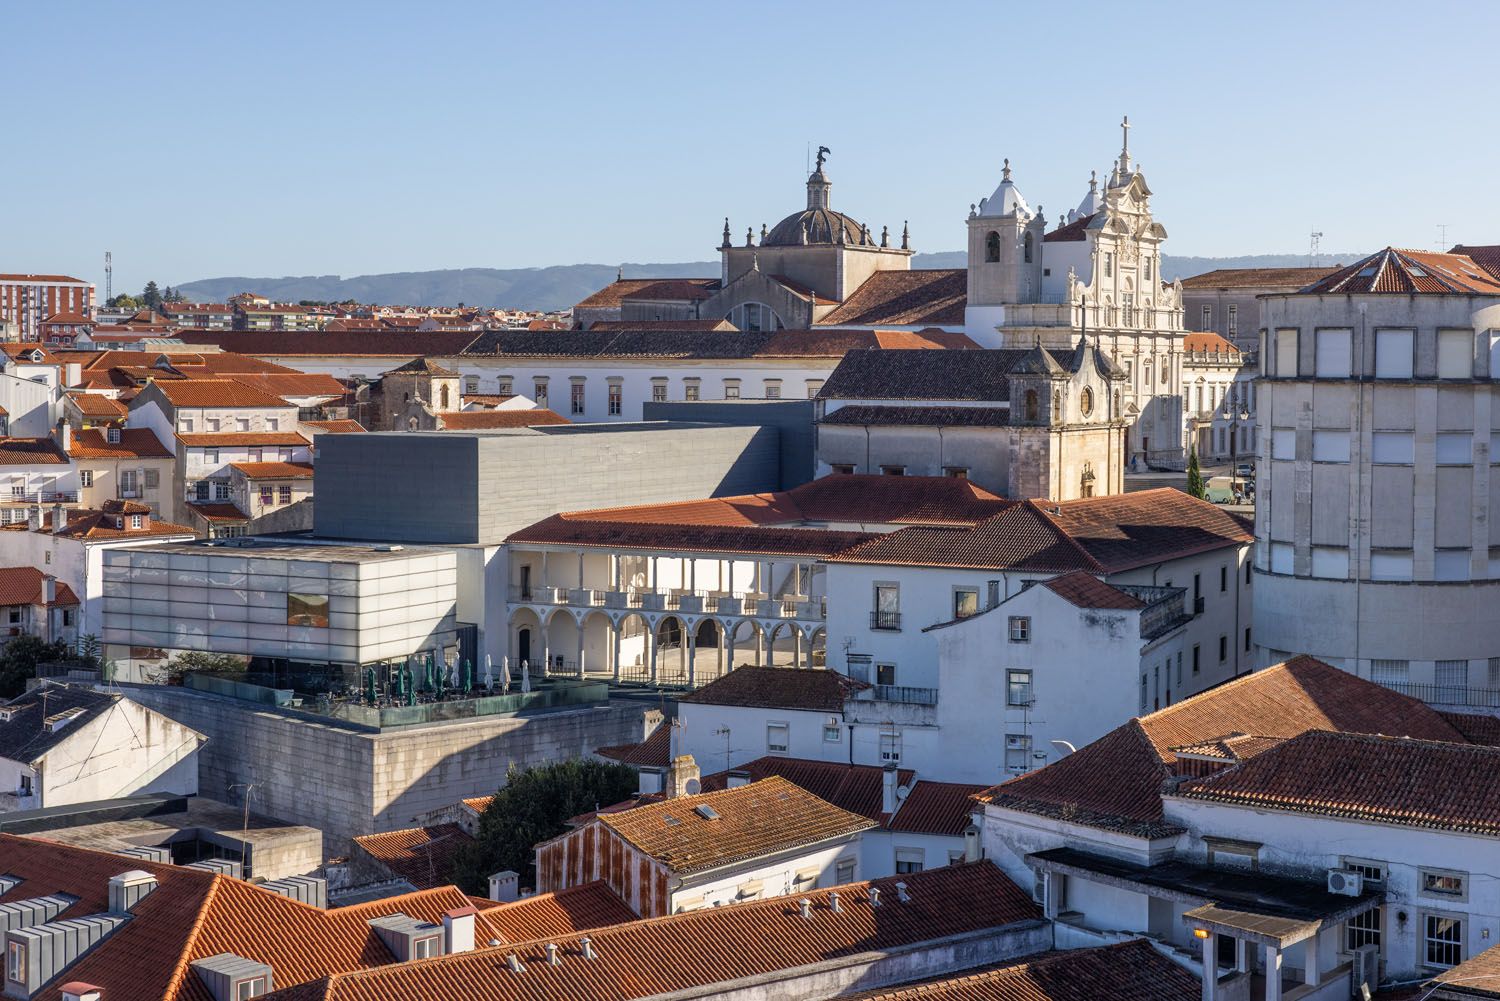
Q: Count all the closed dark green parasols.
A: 6